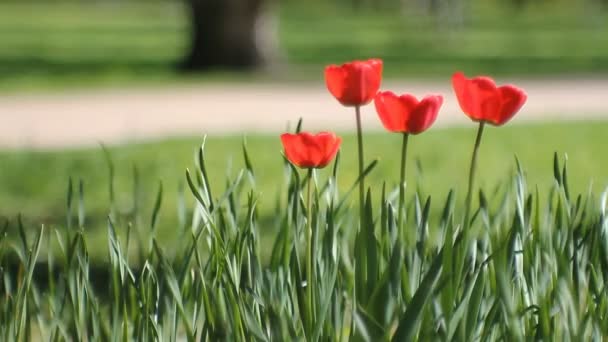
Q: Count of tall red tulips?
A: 4